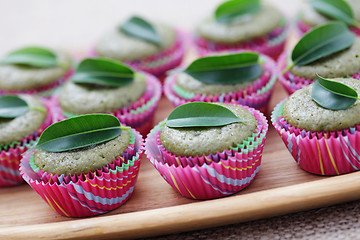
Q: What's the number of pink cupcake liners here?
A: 11